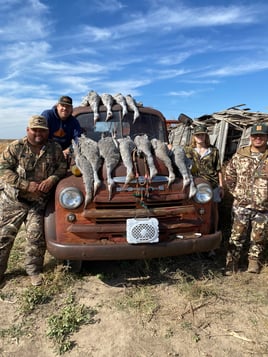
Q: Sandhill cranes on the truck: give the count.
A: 12